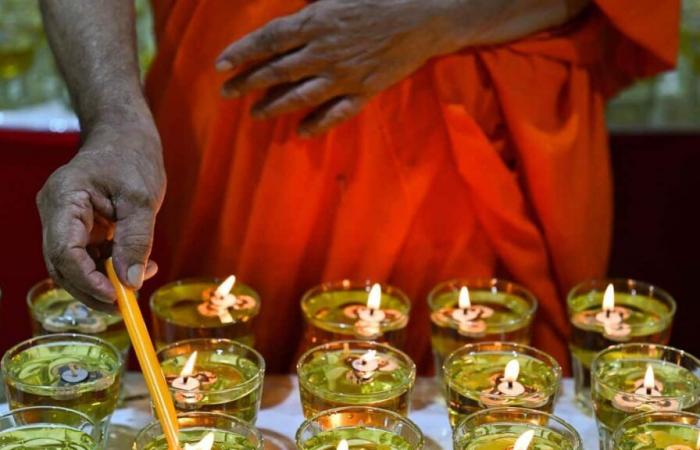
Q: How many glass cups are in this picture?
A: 15